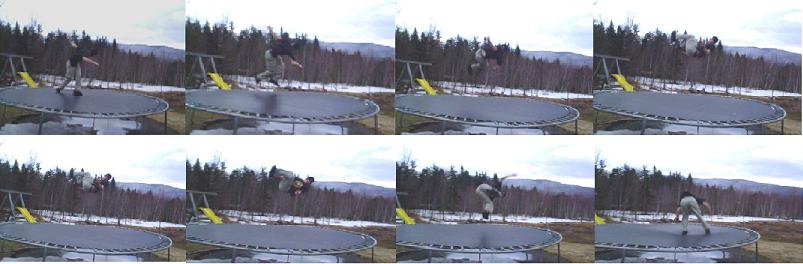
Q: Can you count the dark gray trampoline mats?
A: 8